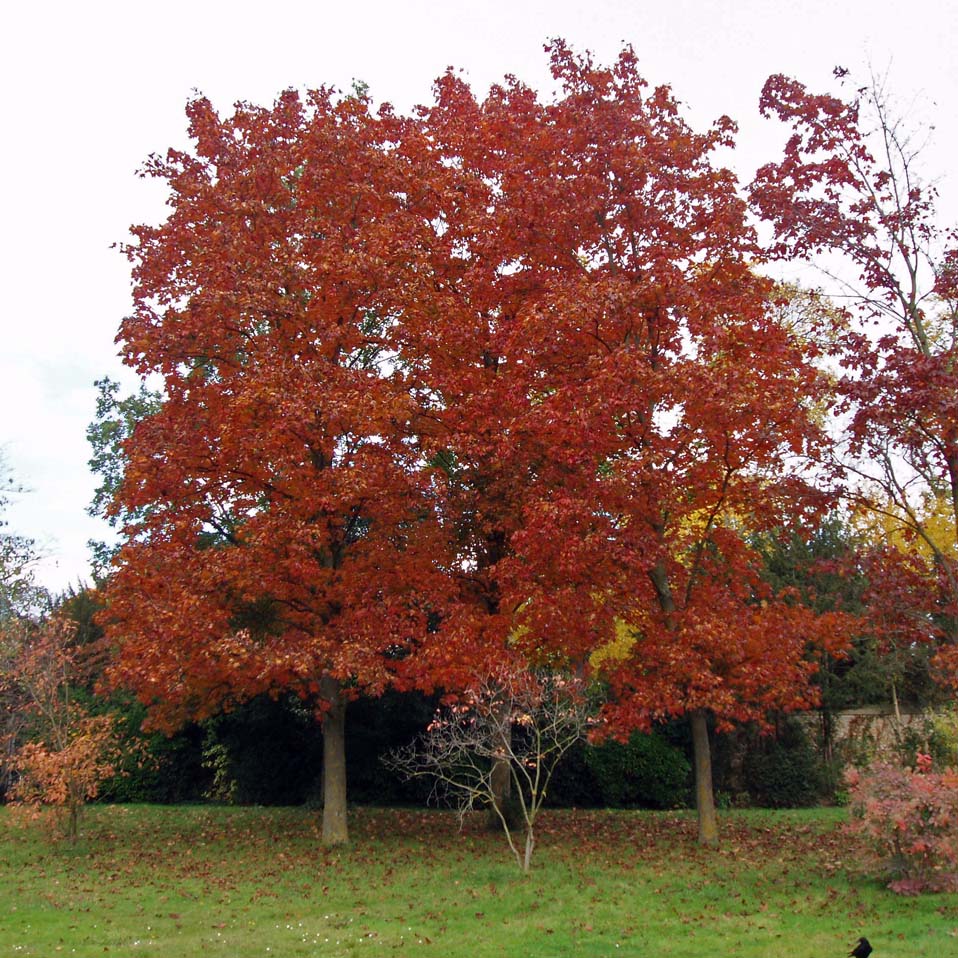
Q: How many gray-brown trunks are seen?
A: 3